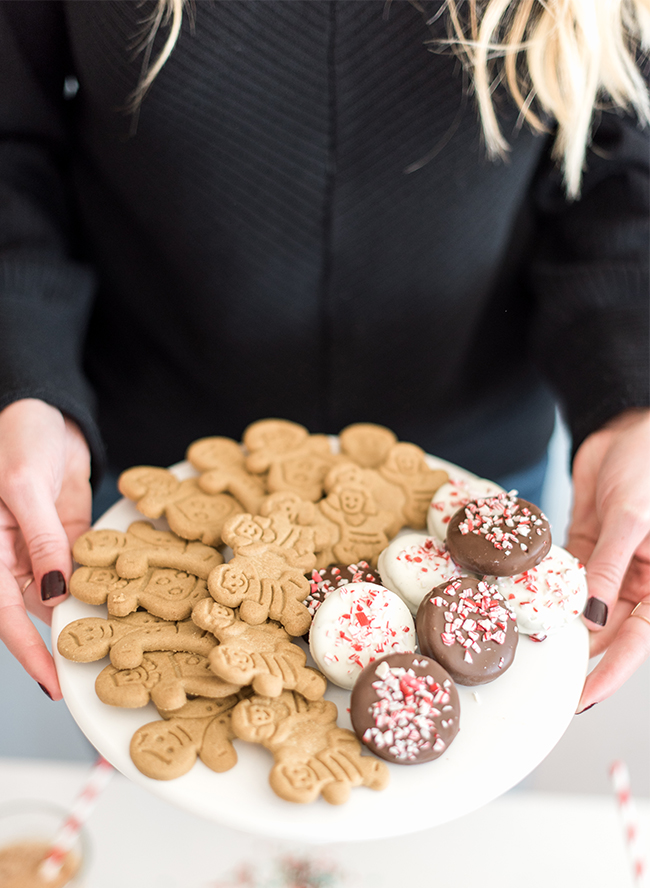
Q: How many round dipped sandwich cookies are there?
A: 8